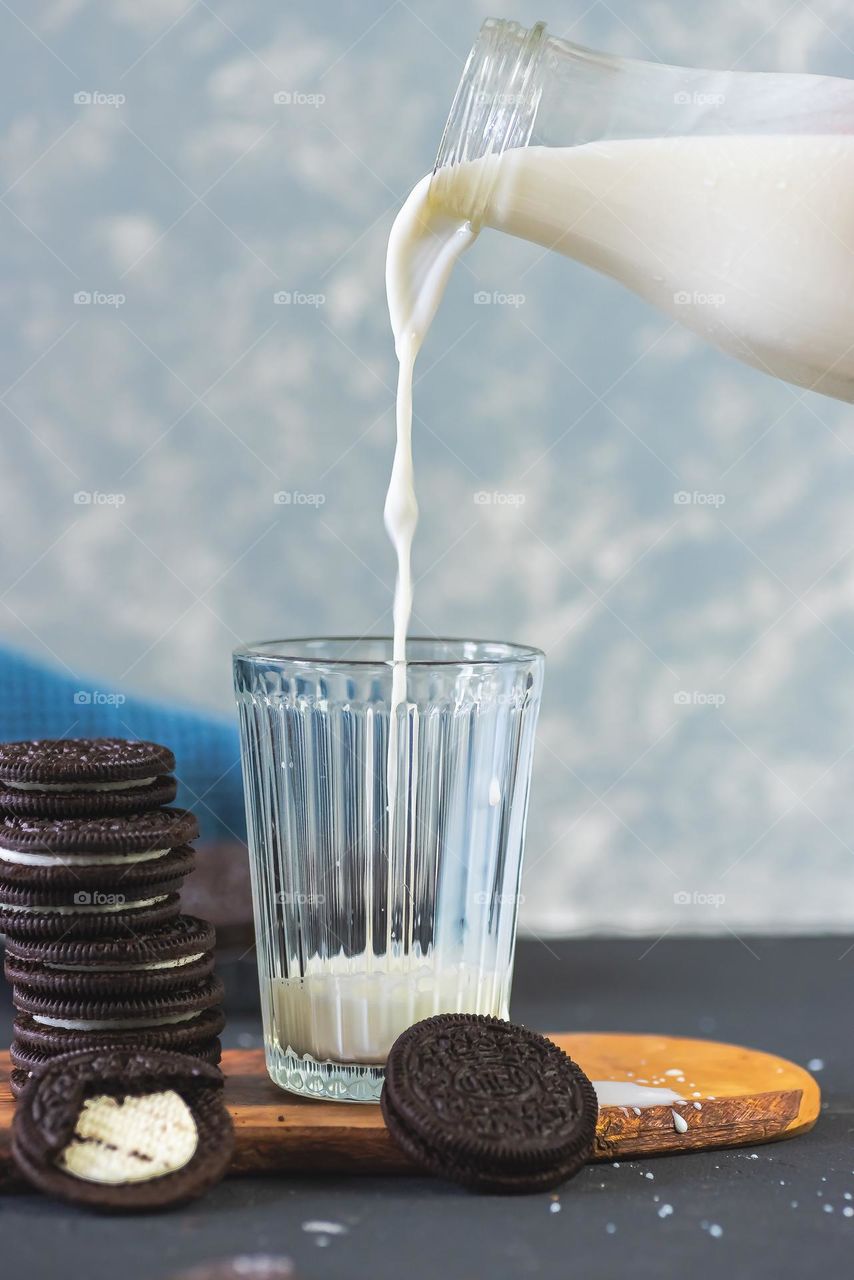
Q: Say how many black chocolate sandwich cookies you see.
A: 8